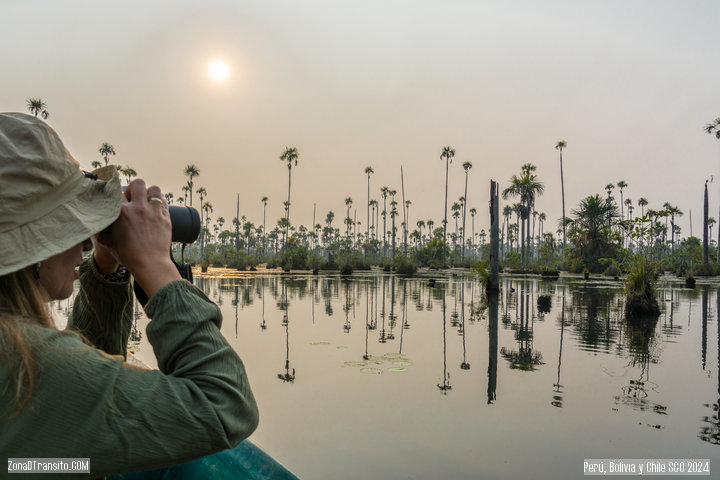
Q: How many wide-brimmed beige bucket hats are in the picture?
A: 1